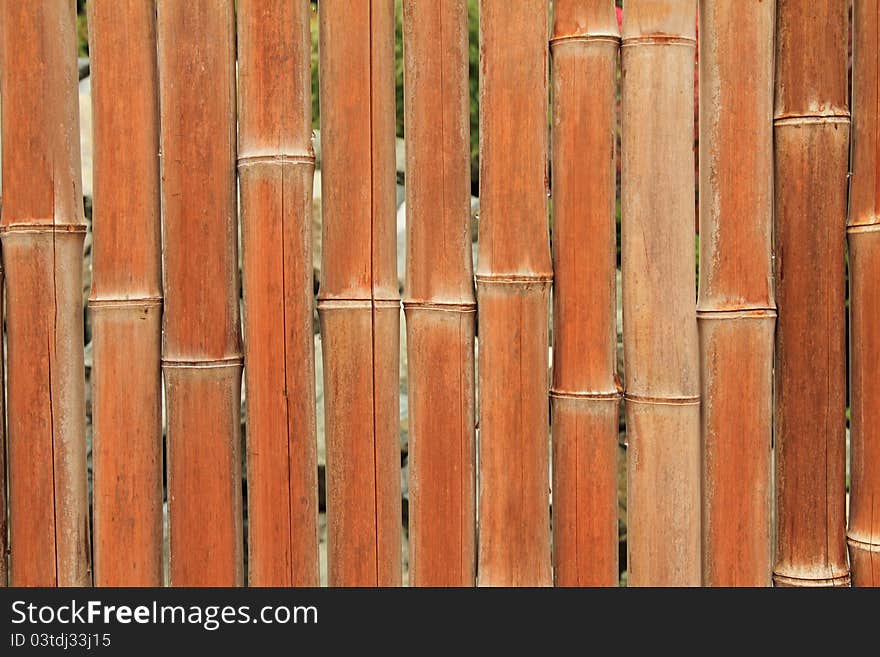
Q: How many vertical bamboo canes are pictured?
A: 12